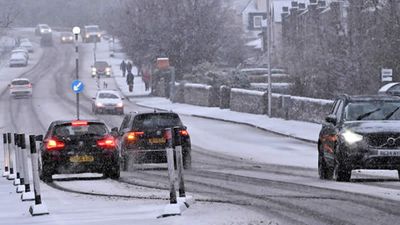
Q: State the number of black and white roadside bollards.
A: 8